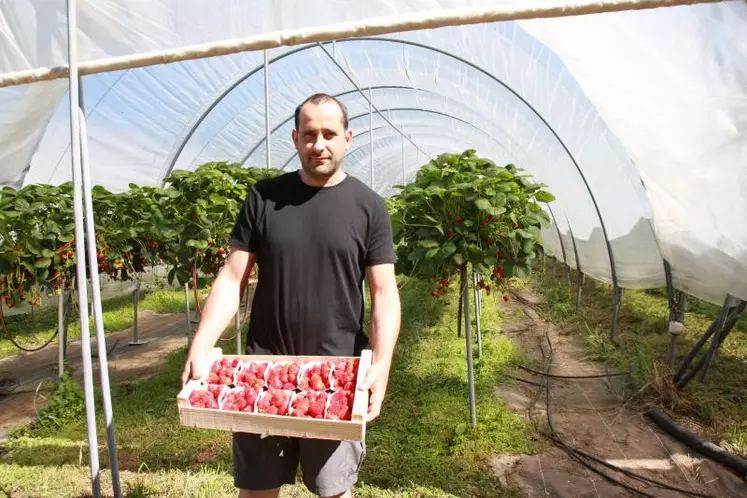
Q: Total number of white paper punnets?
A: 10